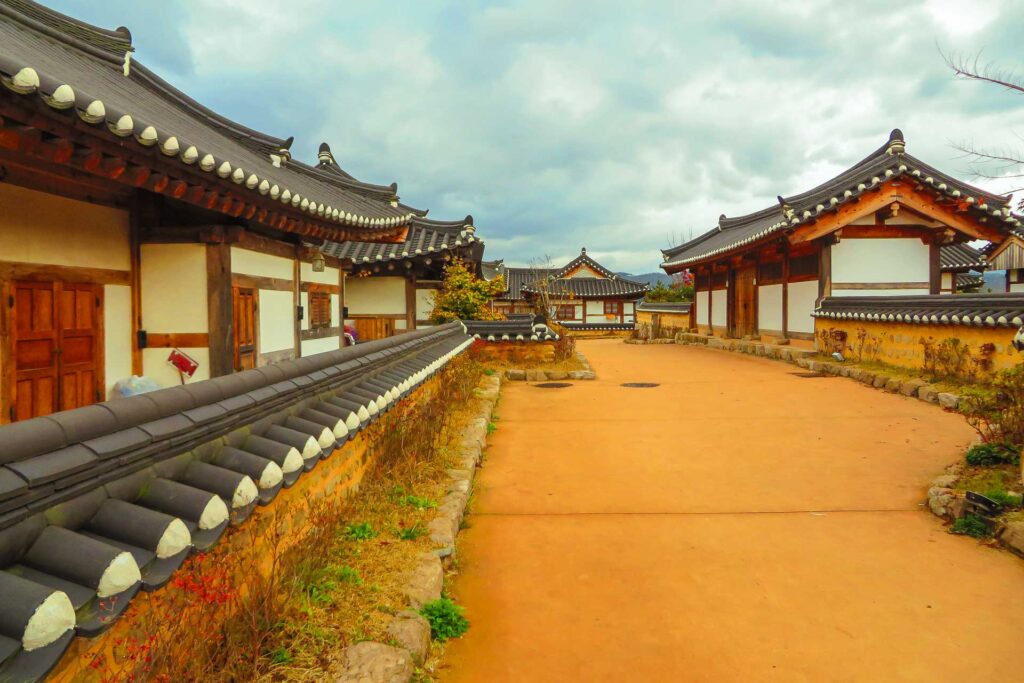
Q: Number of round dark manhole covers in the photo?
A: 2